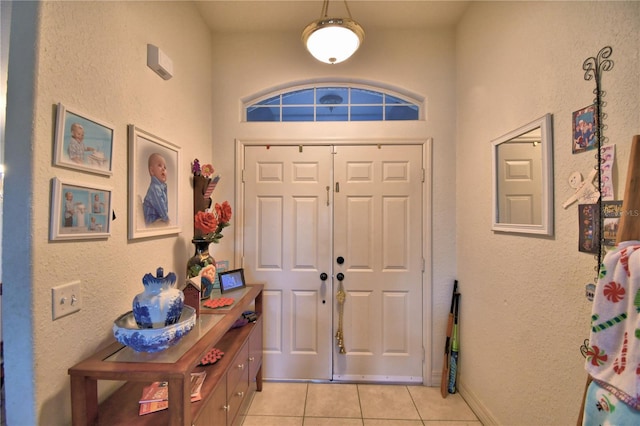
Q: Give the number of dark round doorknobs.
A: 2